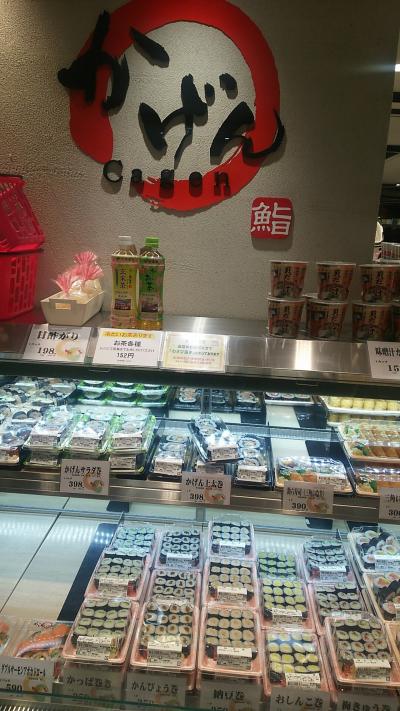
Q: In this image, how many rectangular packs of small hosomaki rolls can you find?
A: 15